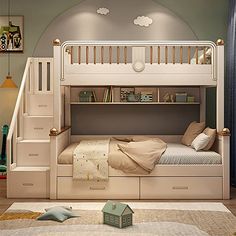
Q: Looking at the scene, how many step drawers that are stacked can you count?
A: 4